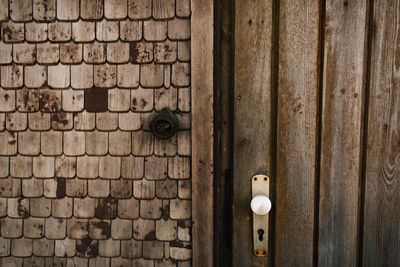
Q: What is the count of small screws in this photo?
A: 4